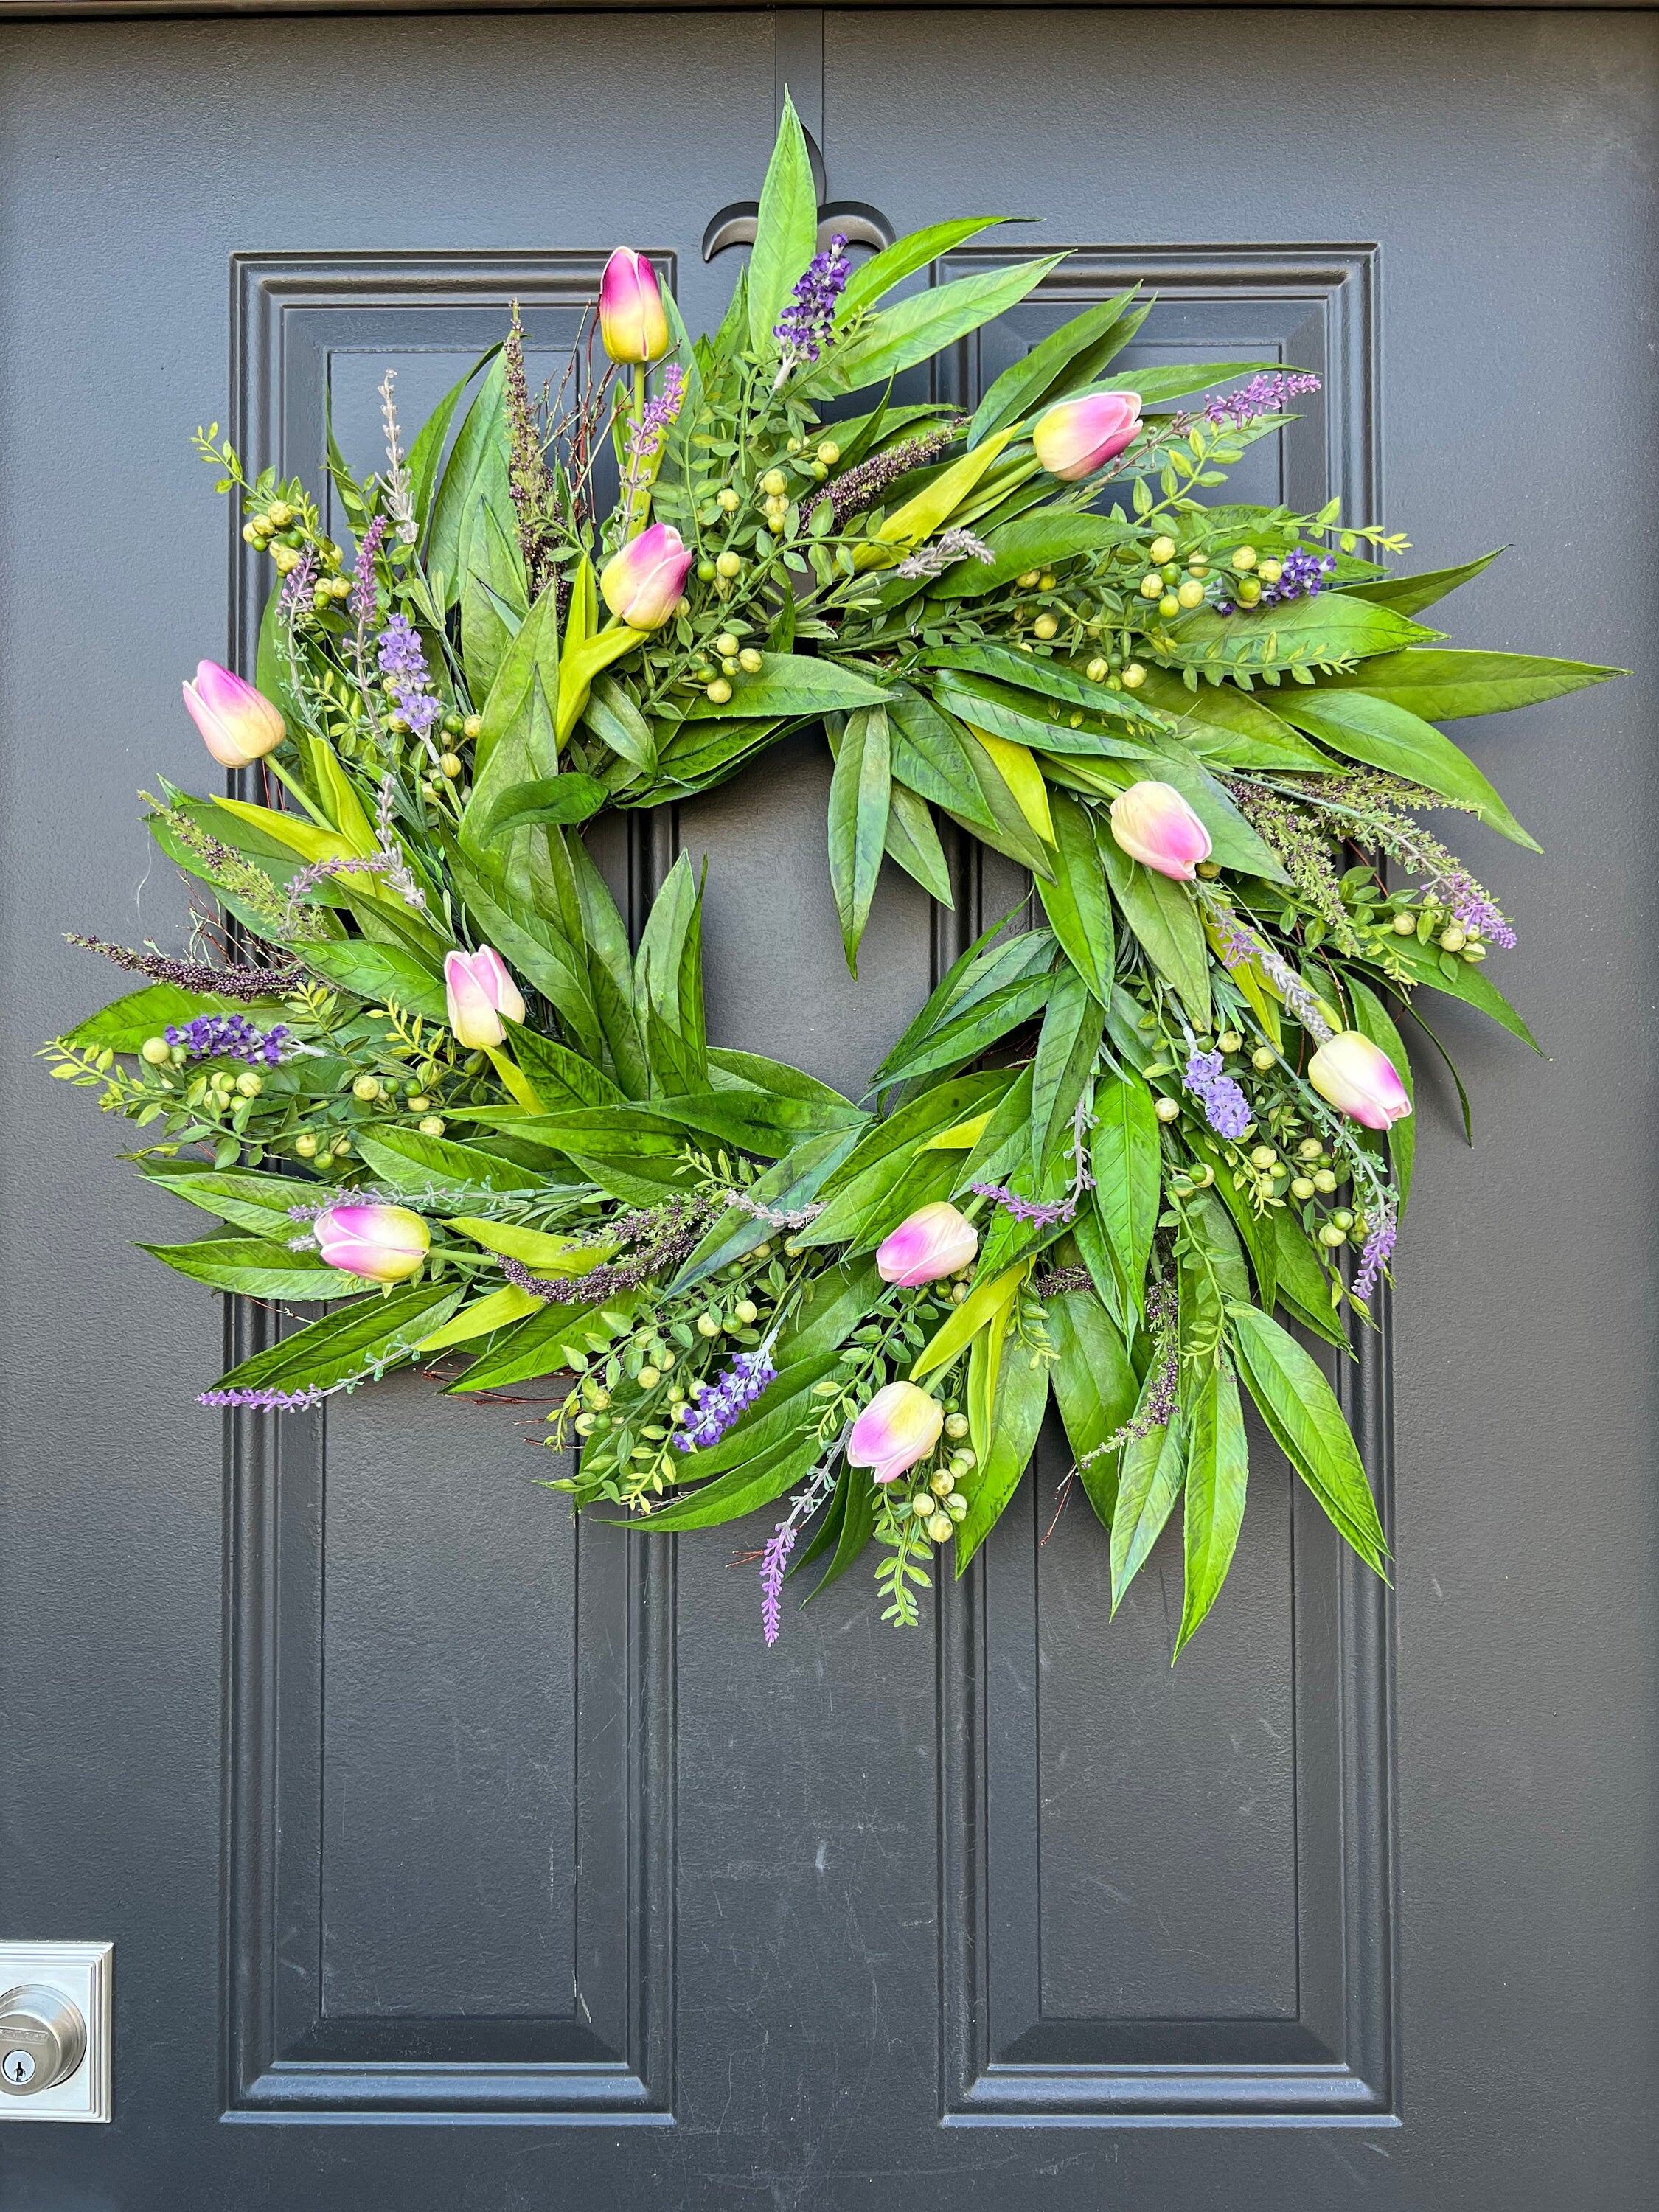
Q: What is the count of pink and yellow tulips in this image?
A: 10